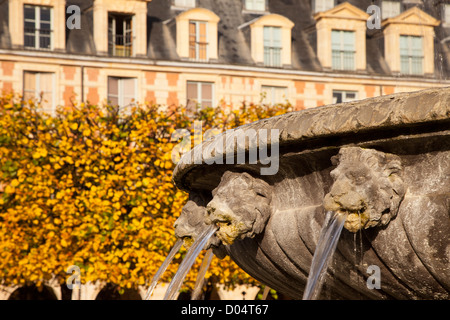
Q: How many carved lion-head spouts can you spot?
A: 3